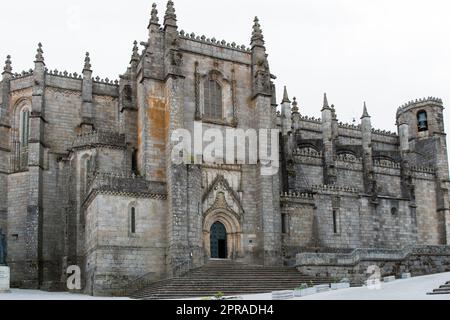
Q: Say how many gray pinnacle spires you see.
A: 12